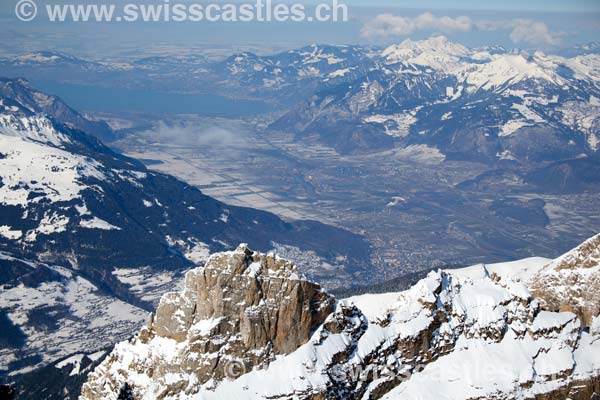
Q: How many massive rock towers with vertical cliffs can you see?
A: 1